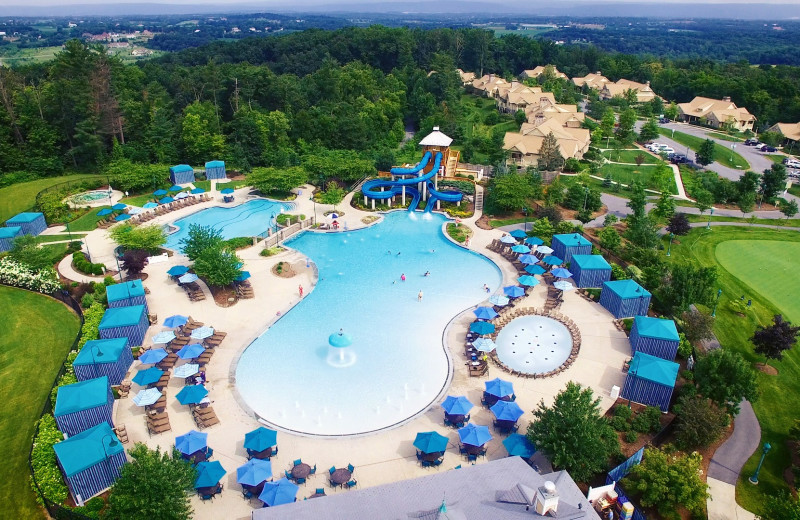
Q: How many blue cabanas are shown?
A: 14